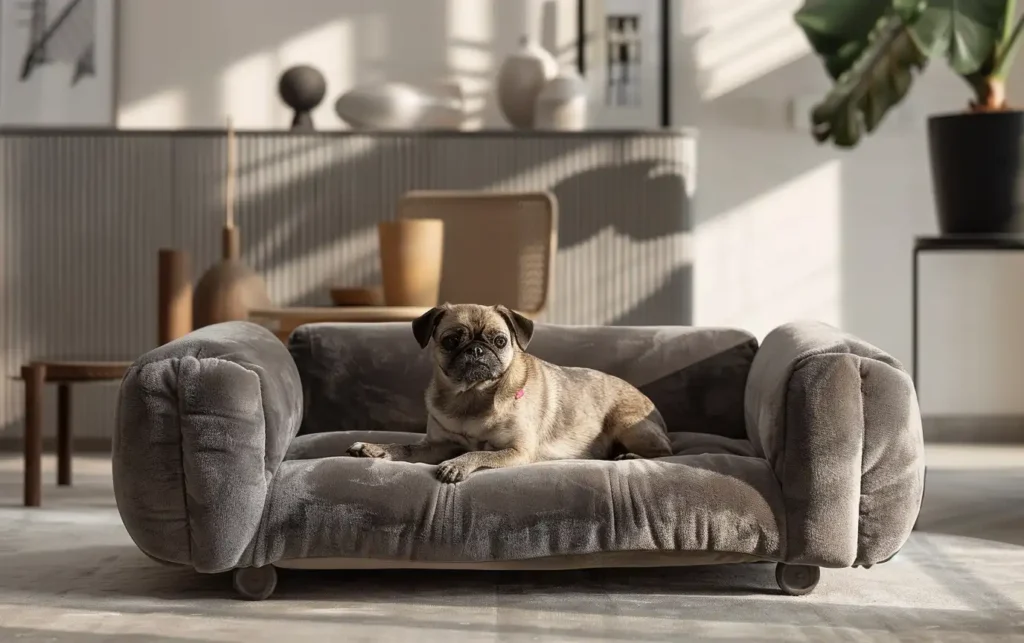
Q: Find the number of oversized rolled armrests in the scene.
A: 2